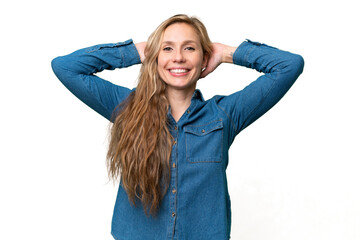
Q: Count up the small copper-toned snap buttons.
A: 7